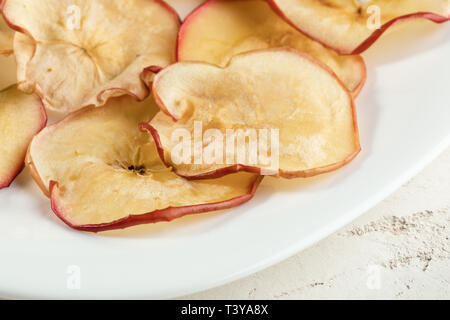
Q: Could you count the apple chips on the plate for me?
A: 7